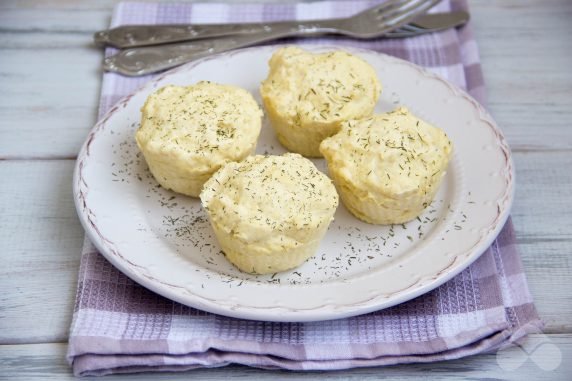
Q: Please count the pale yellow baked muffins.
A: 4